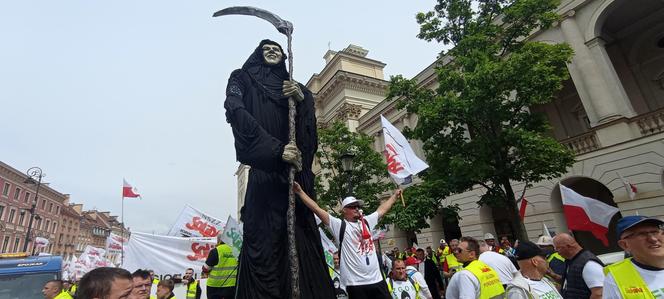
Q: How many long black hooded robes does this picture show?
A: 1